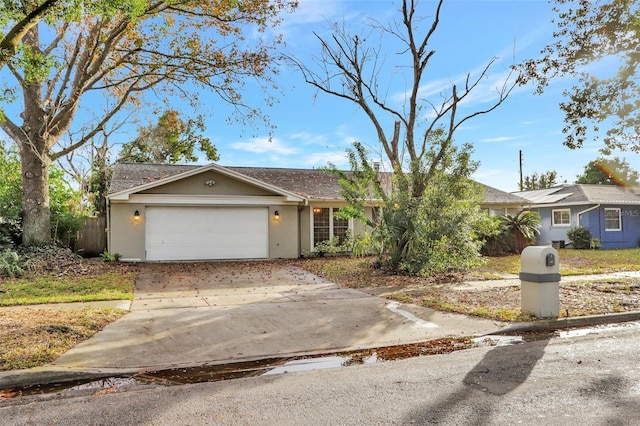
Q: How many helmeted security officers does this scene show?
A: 0